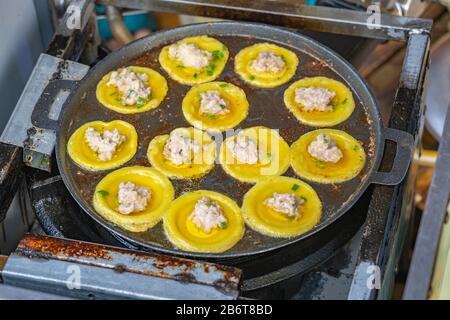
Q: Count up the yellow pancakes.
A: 12